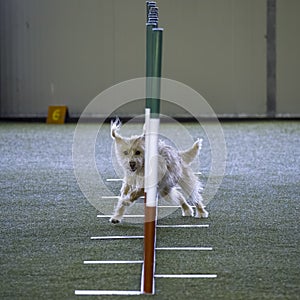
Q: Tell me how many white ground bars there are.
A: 11